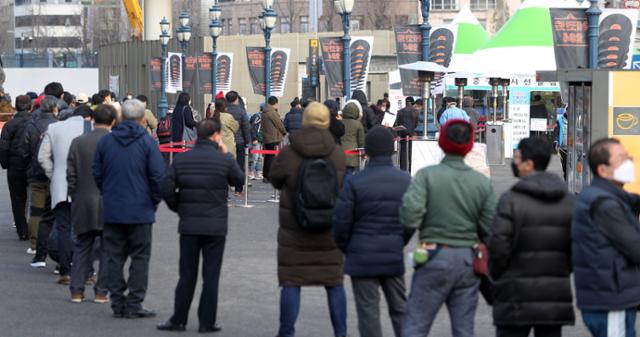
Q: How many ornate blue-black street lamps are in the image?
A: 7